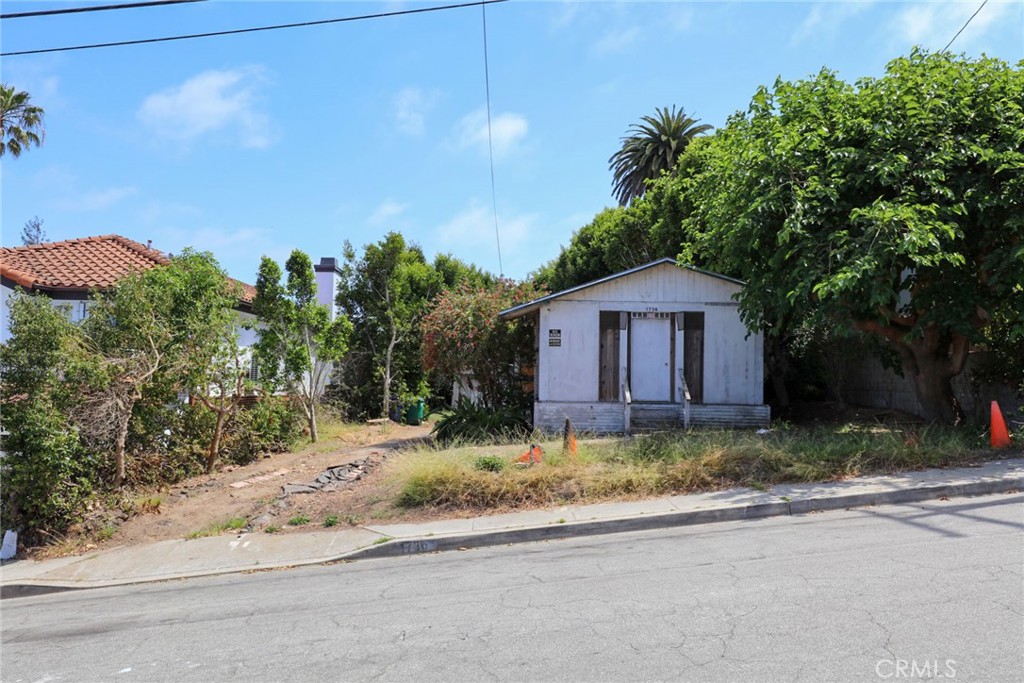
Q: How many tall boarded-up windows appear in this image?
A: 2